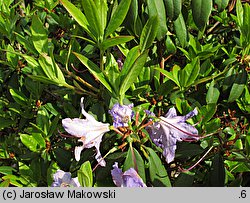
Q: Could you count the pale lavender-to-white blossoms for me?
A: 5